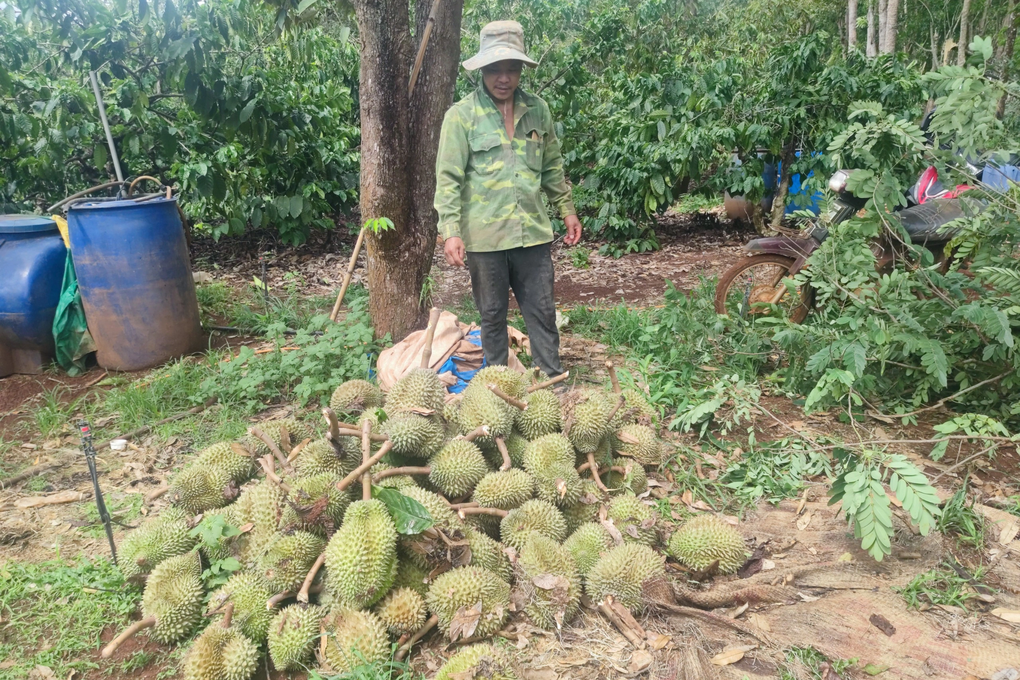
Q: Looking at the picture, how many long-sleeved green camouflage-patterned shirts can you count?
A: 1